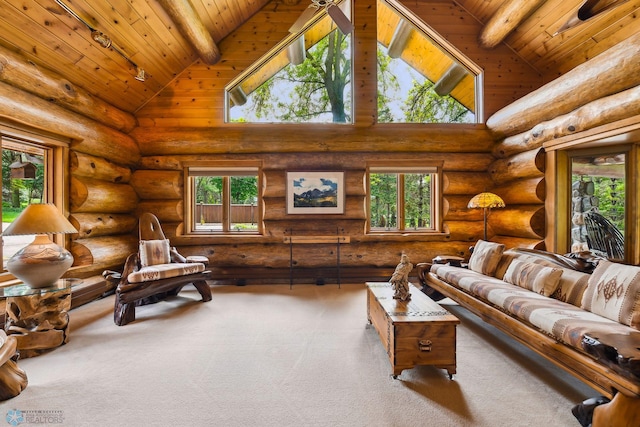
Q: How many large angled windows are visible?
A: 2